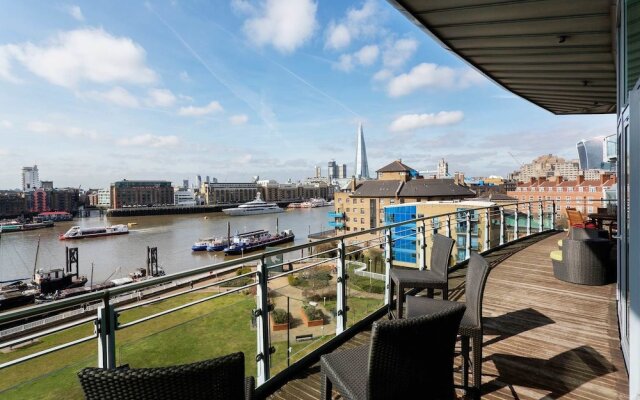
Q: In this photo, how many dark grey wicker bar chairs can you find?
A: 4